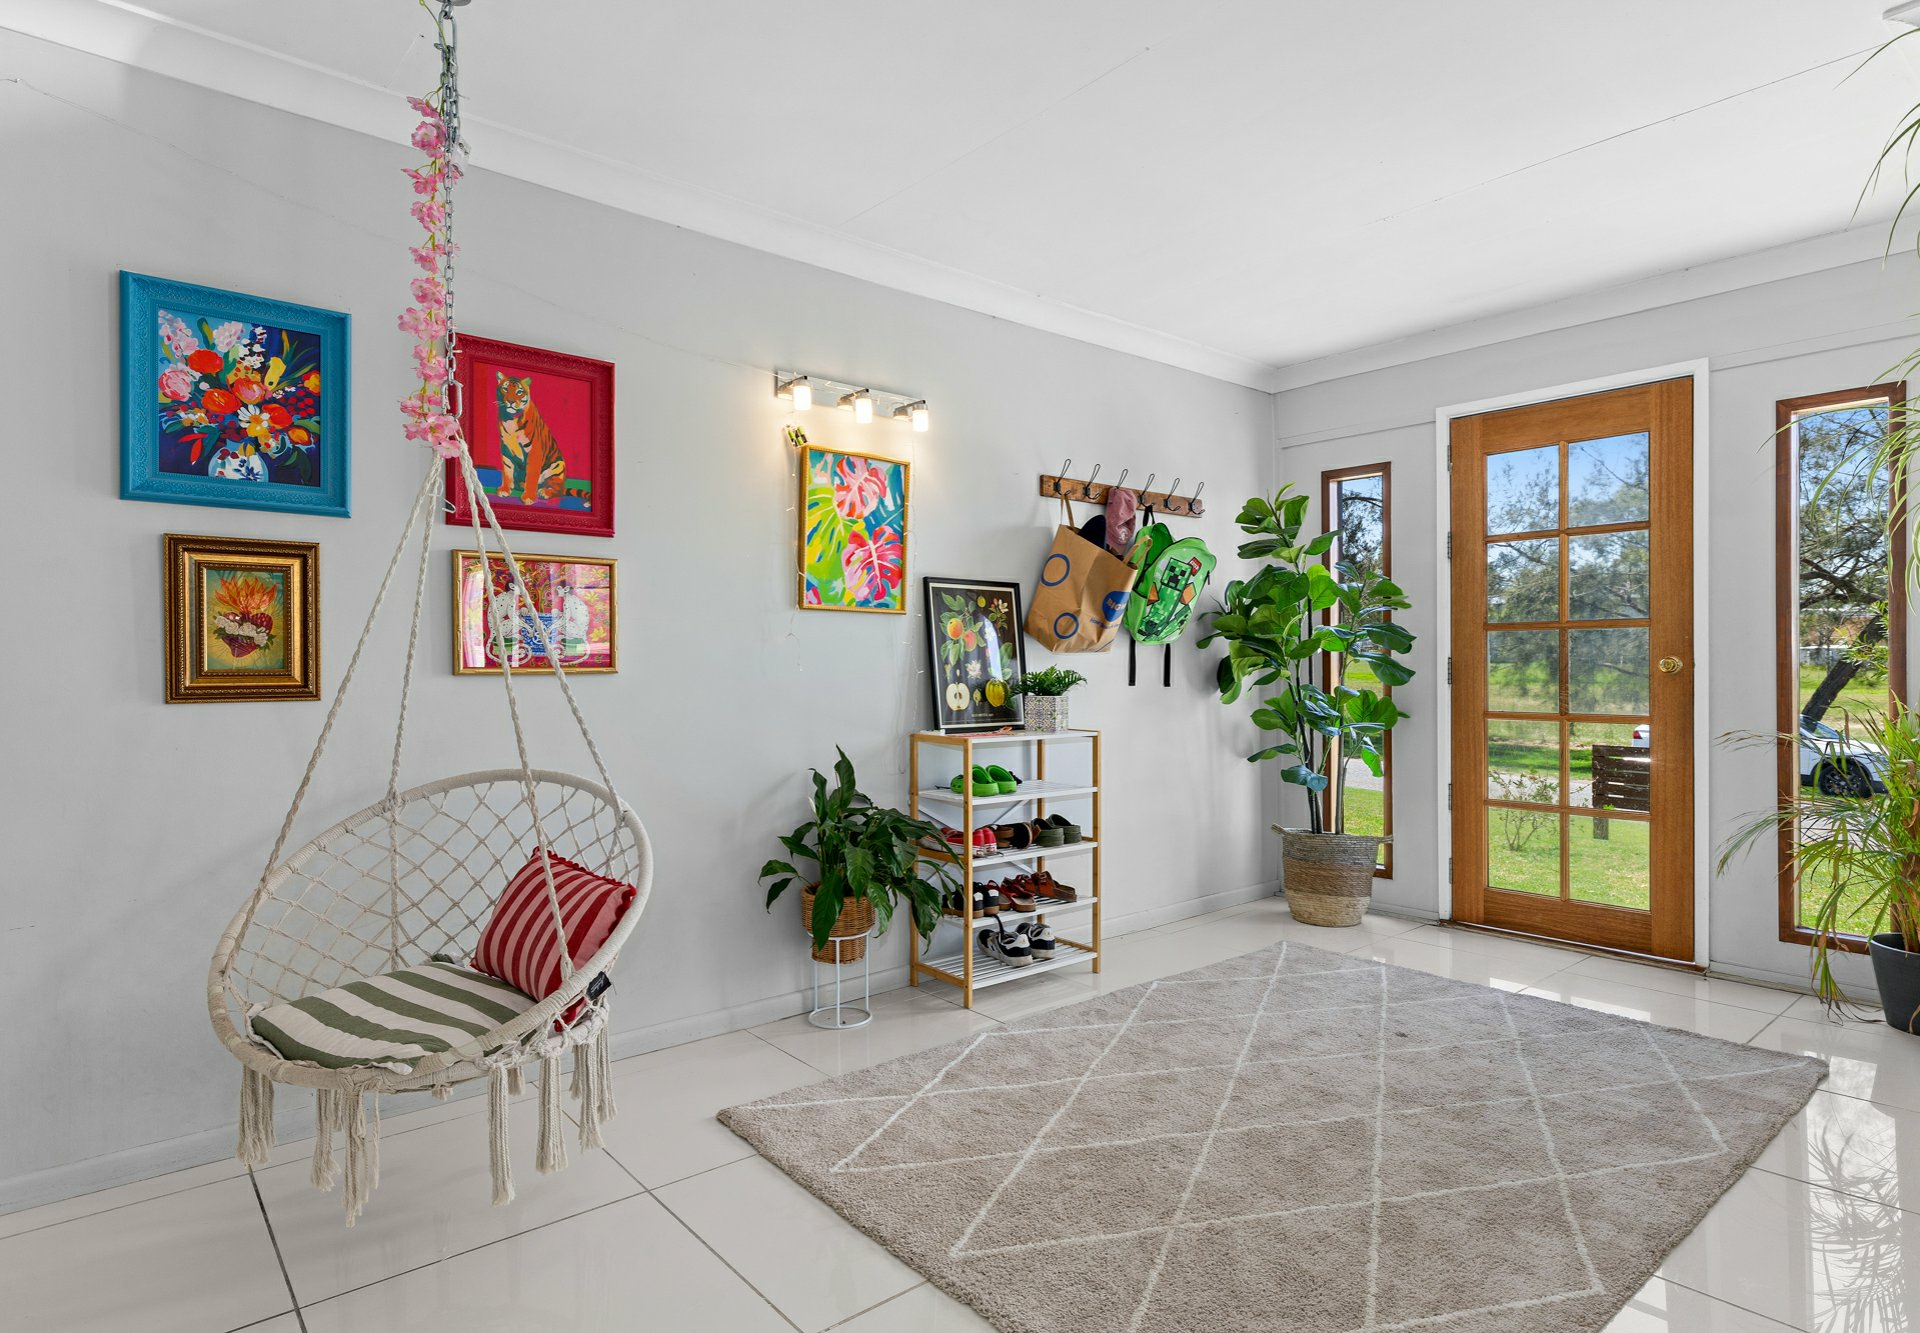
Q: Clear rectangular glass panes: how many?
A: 12